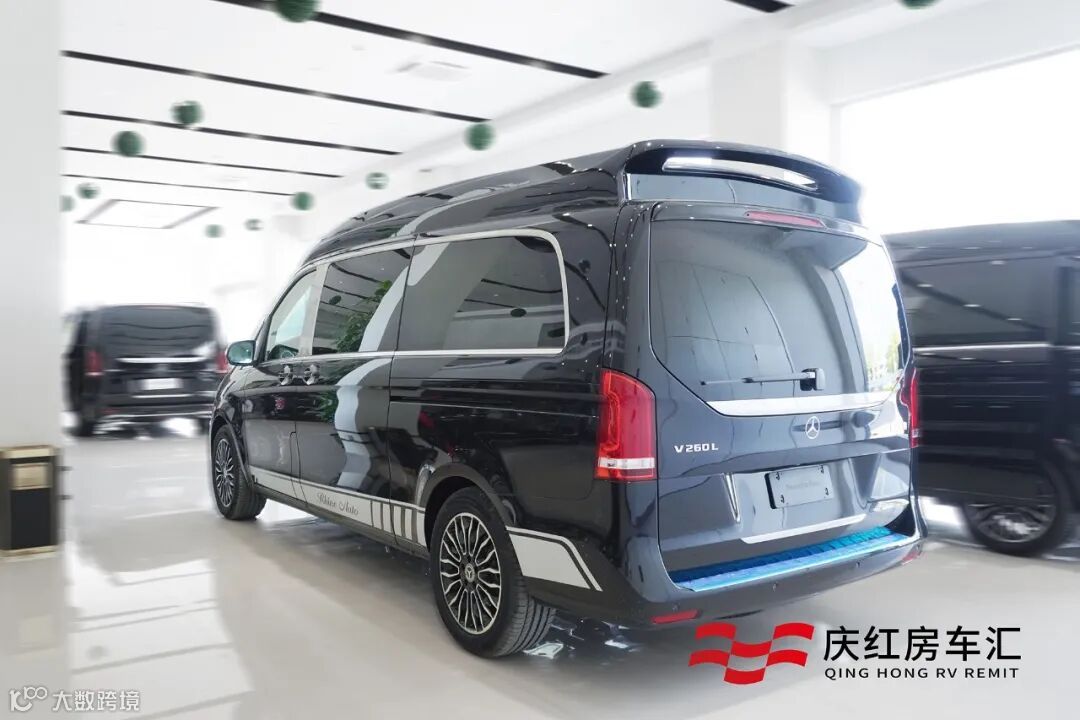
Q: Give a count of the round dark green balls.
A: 12